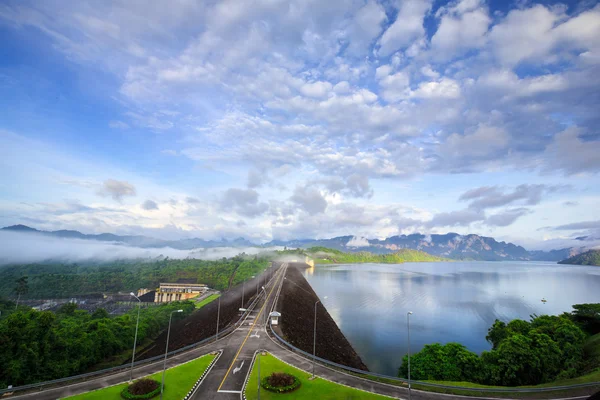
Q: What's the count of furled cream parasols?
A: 0